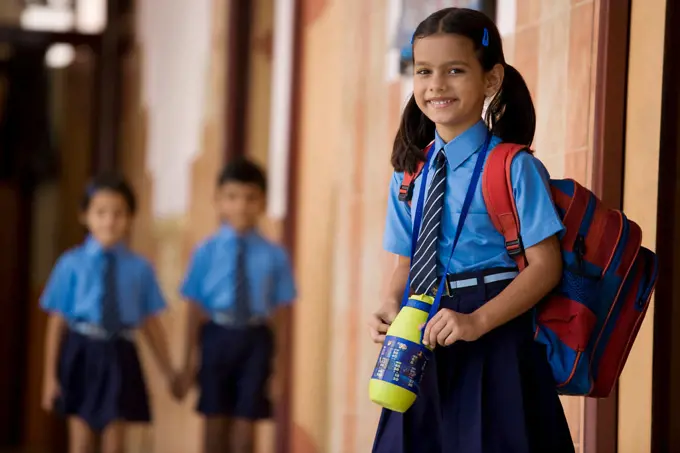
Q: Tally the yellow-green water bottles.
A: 1